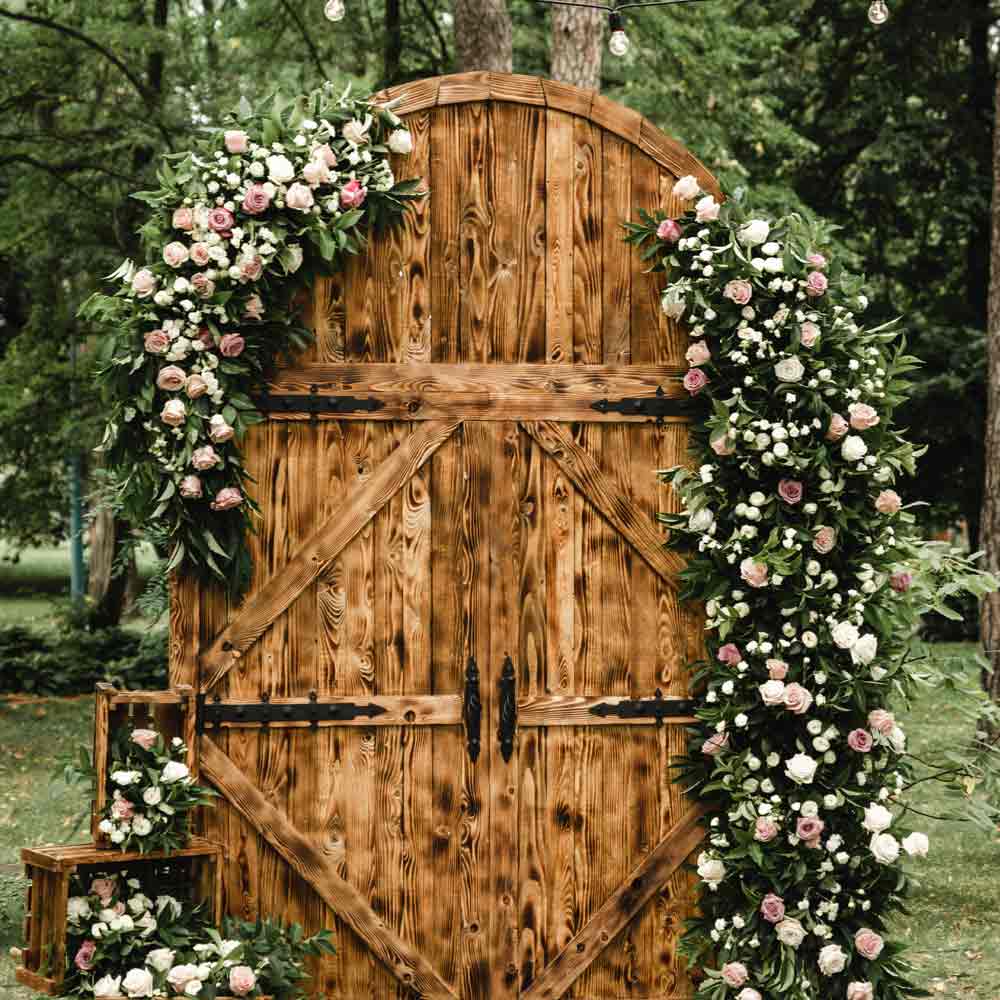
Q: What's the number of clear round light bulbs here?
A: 3